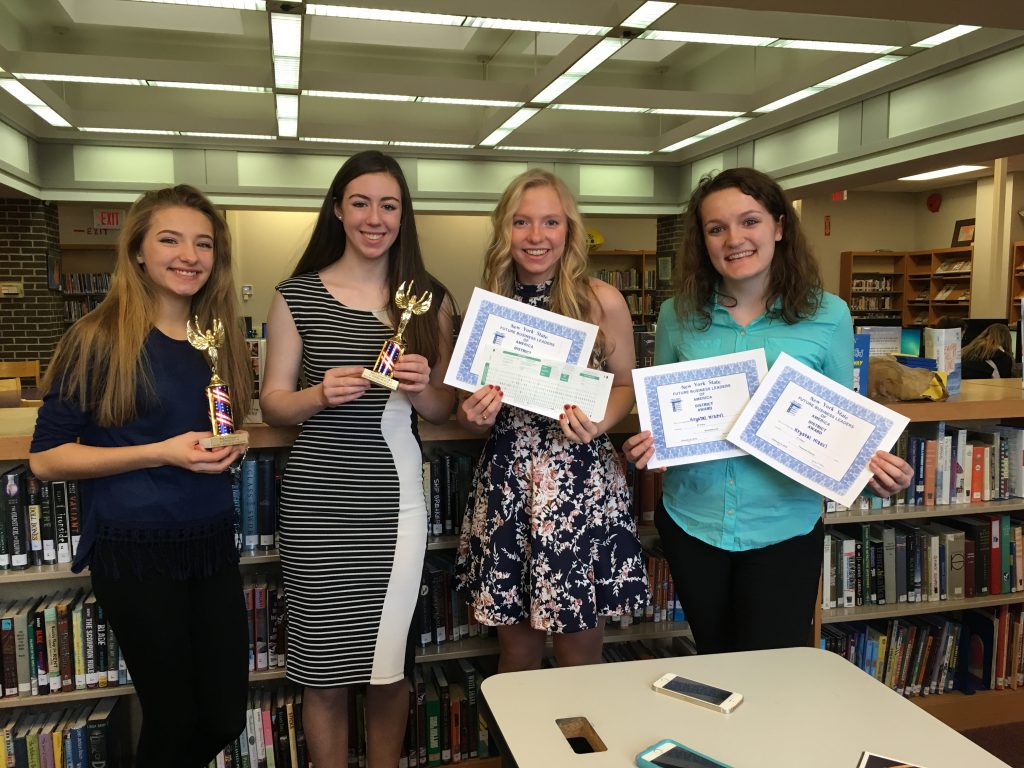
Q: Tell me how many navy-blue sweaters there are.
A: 1